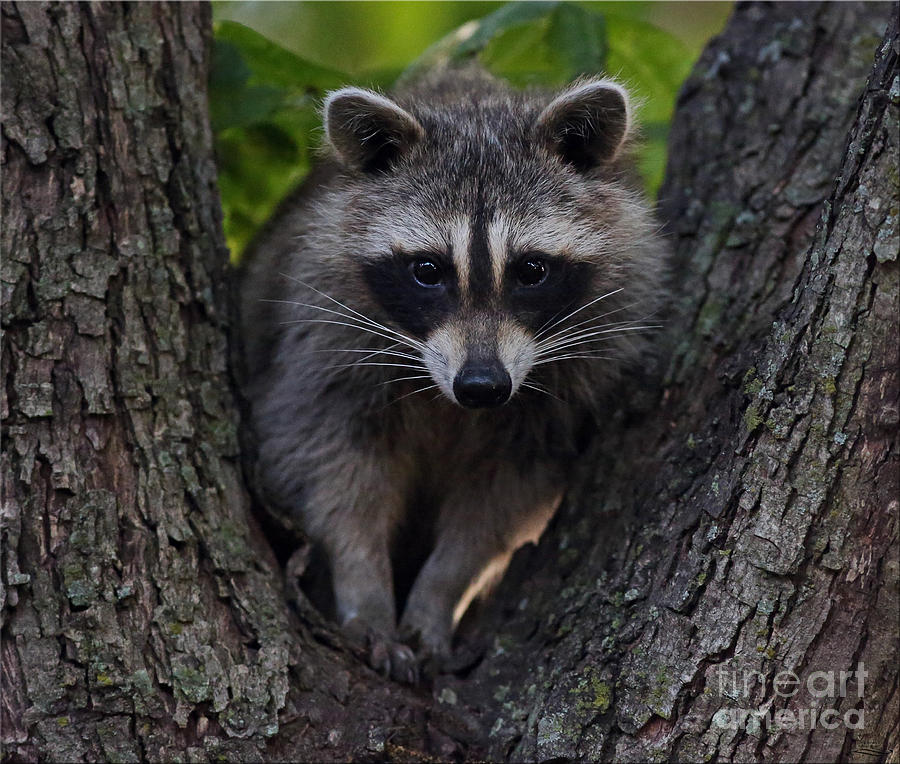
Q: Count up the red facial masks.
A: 0